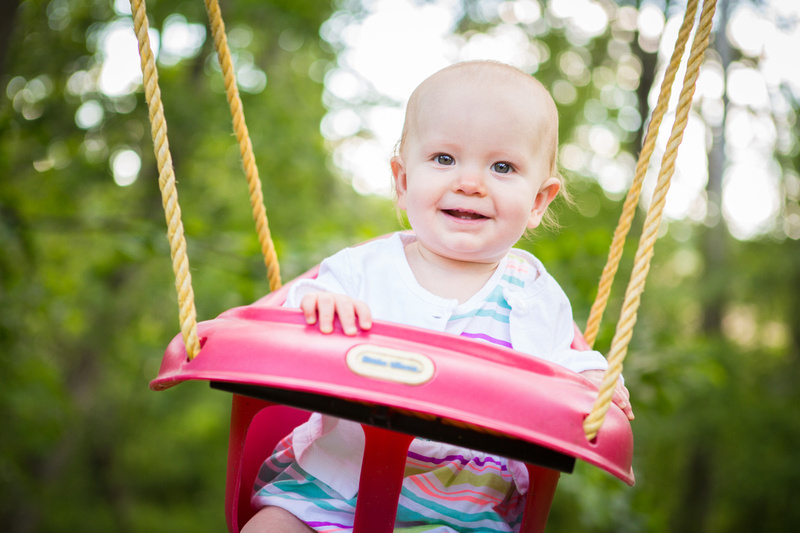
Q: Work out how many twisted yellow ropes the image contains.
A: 4